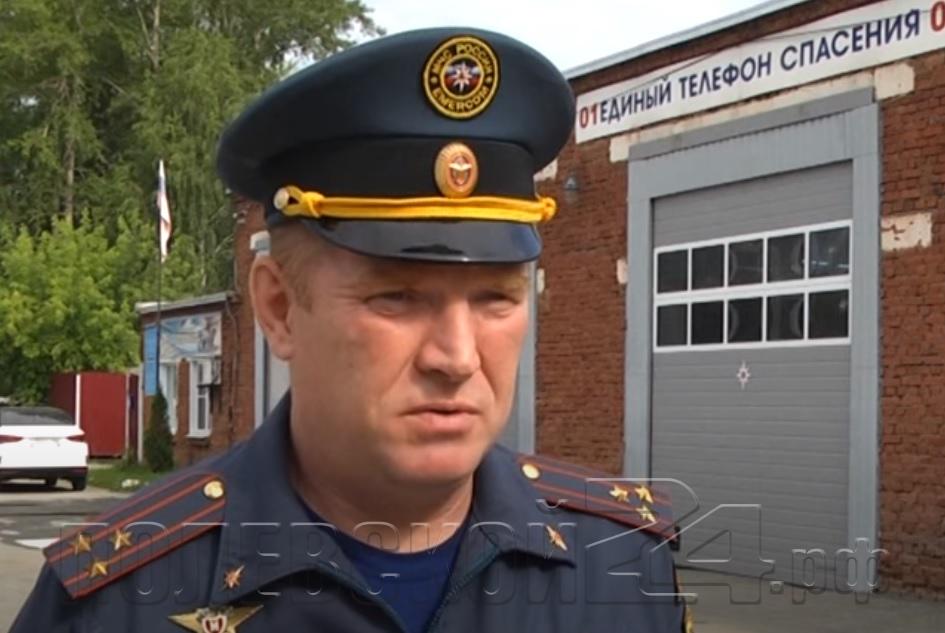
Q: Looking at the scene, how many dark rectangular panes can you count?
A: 10